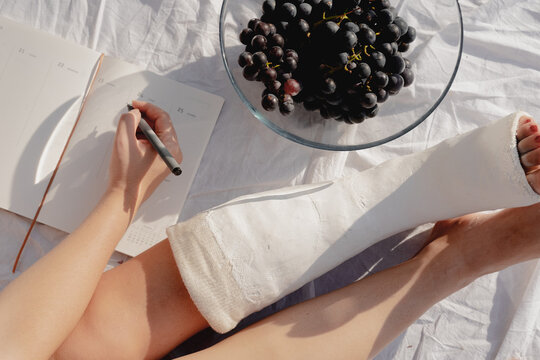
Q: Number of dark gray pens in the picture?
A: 1